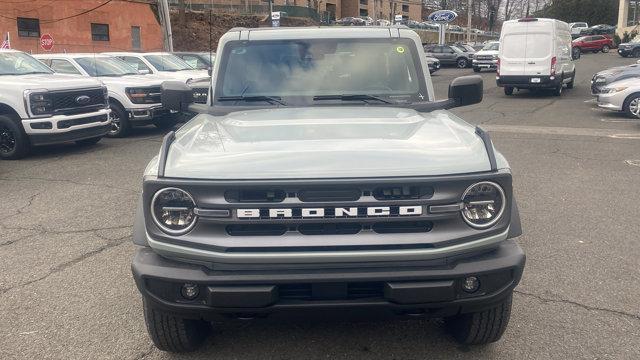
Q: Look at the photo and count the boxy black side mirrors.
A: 2